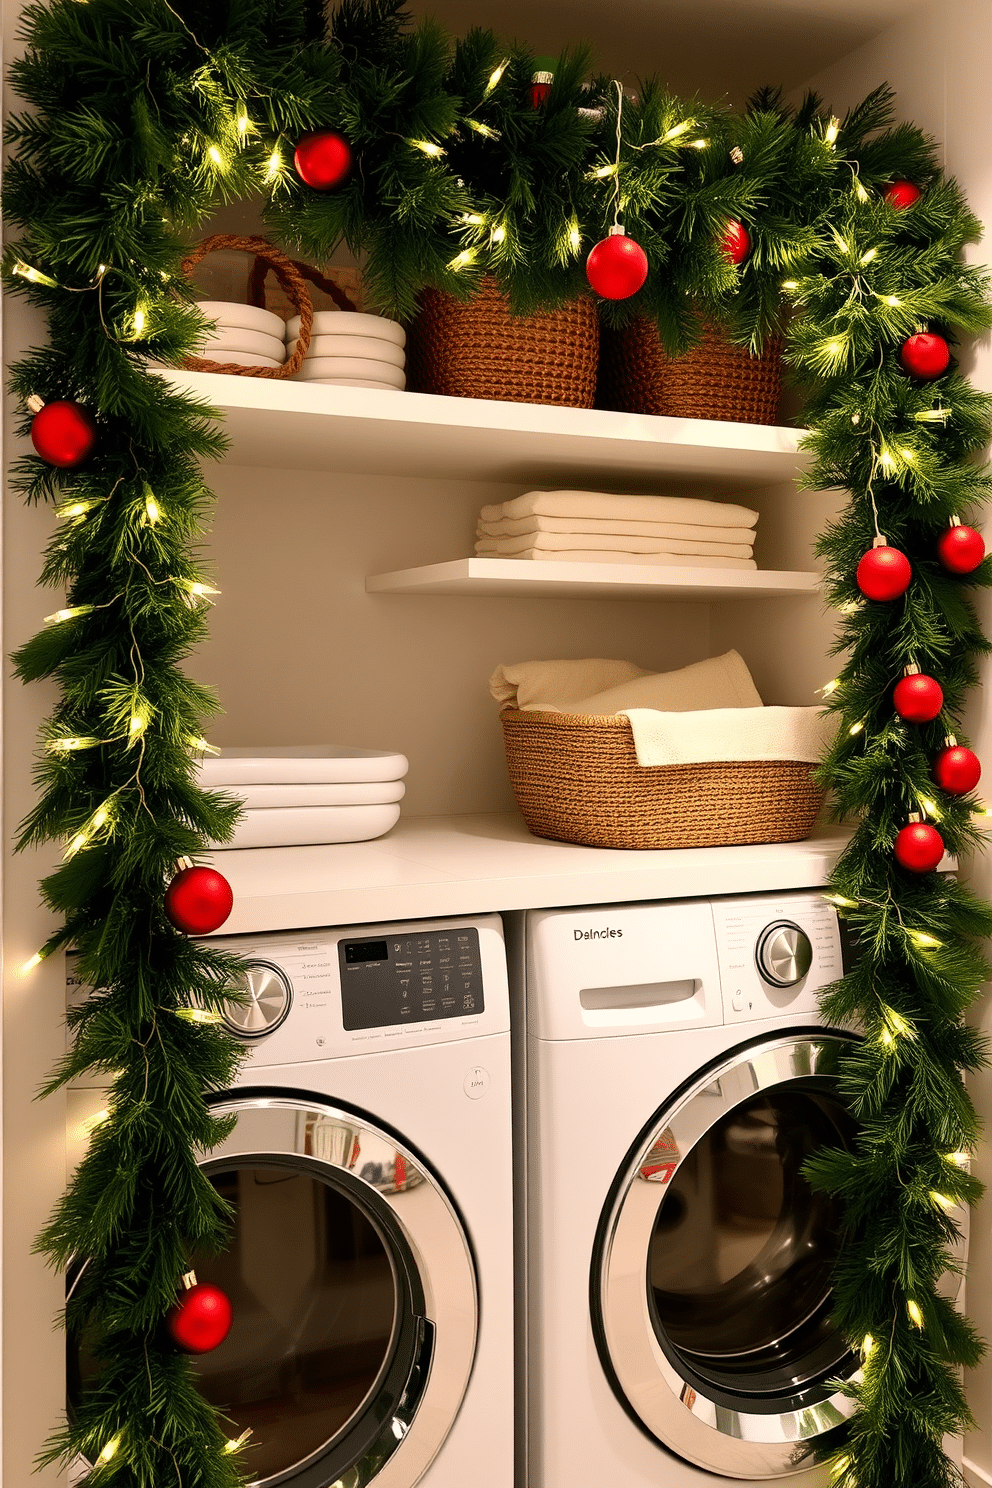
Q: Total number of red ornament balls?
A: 13